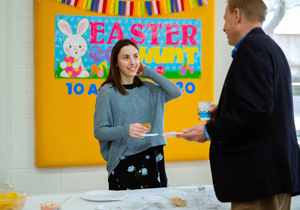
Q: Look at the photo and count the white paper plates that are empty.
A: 2